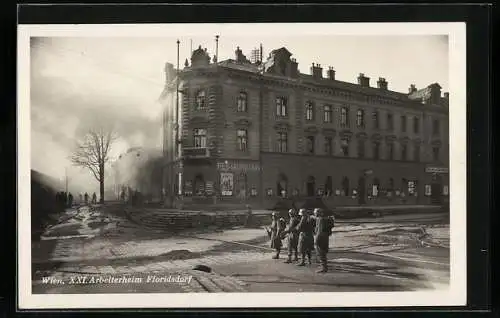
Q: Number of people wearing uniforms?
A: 4